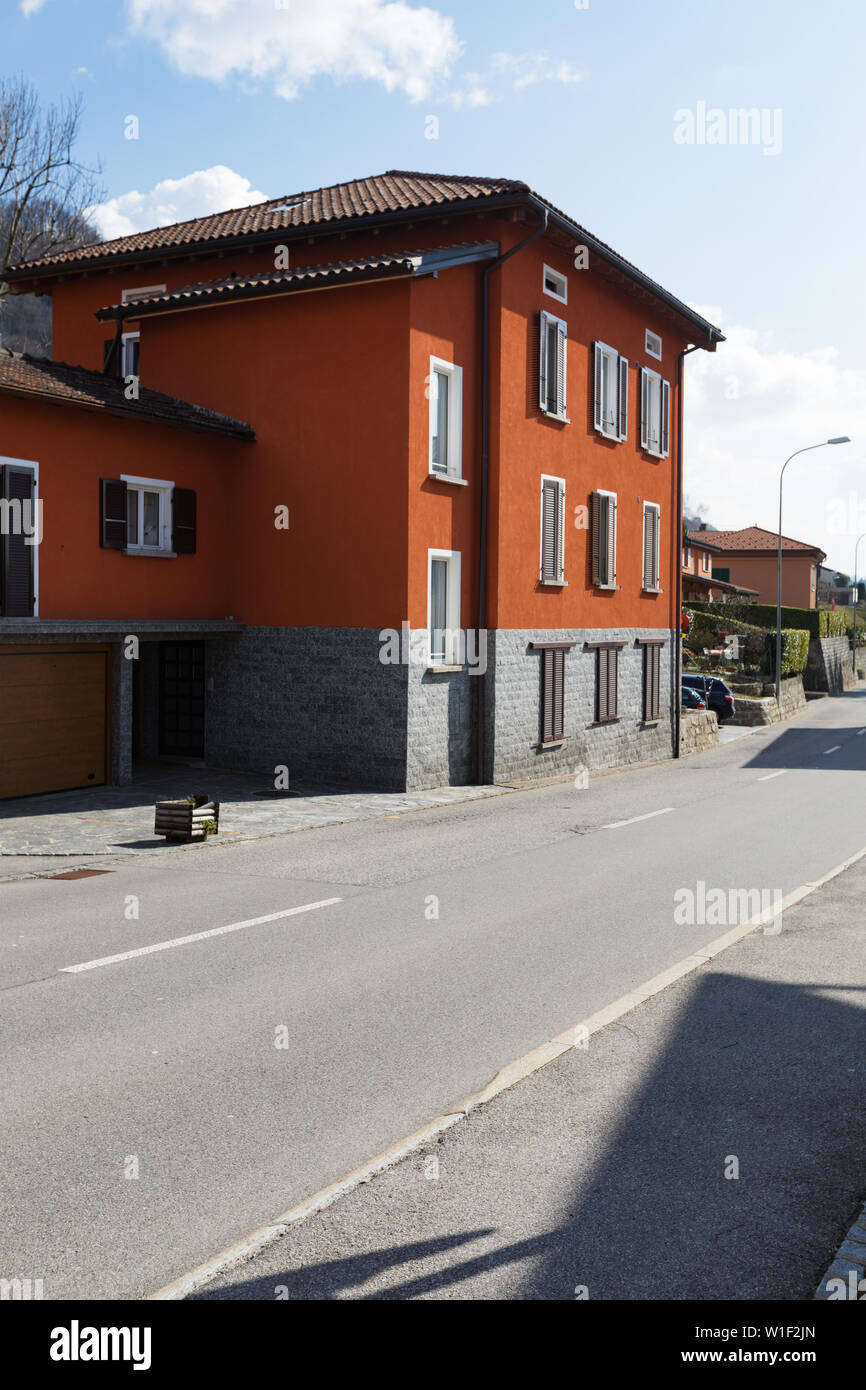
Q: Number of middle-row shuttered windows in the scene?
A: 3